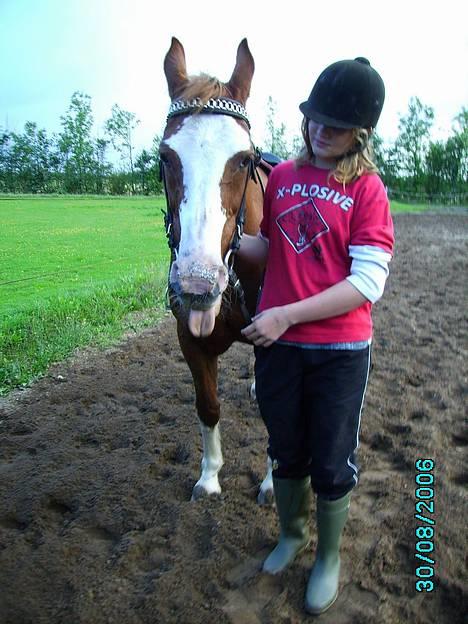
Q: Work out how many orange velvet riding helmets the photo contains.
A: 0